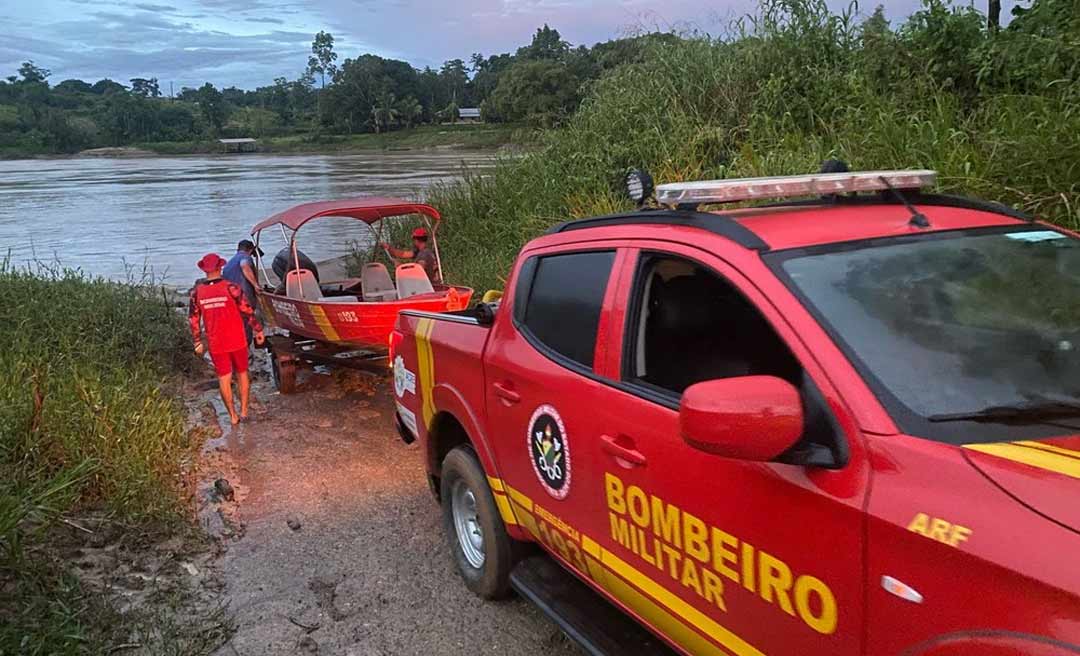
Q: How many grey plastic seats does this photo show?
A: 3